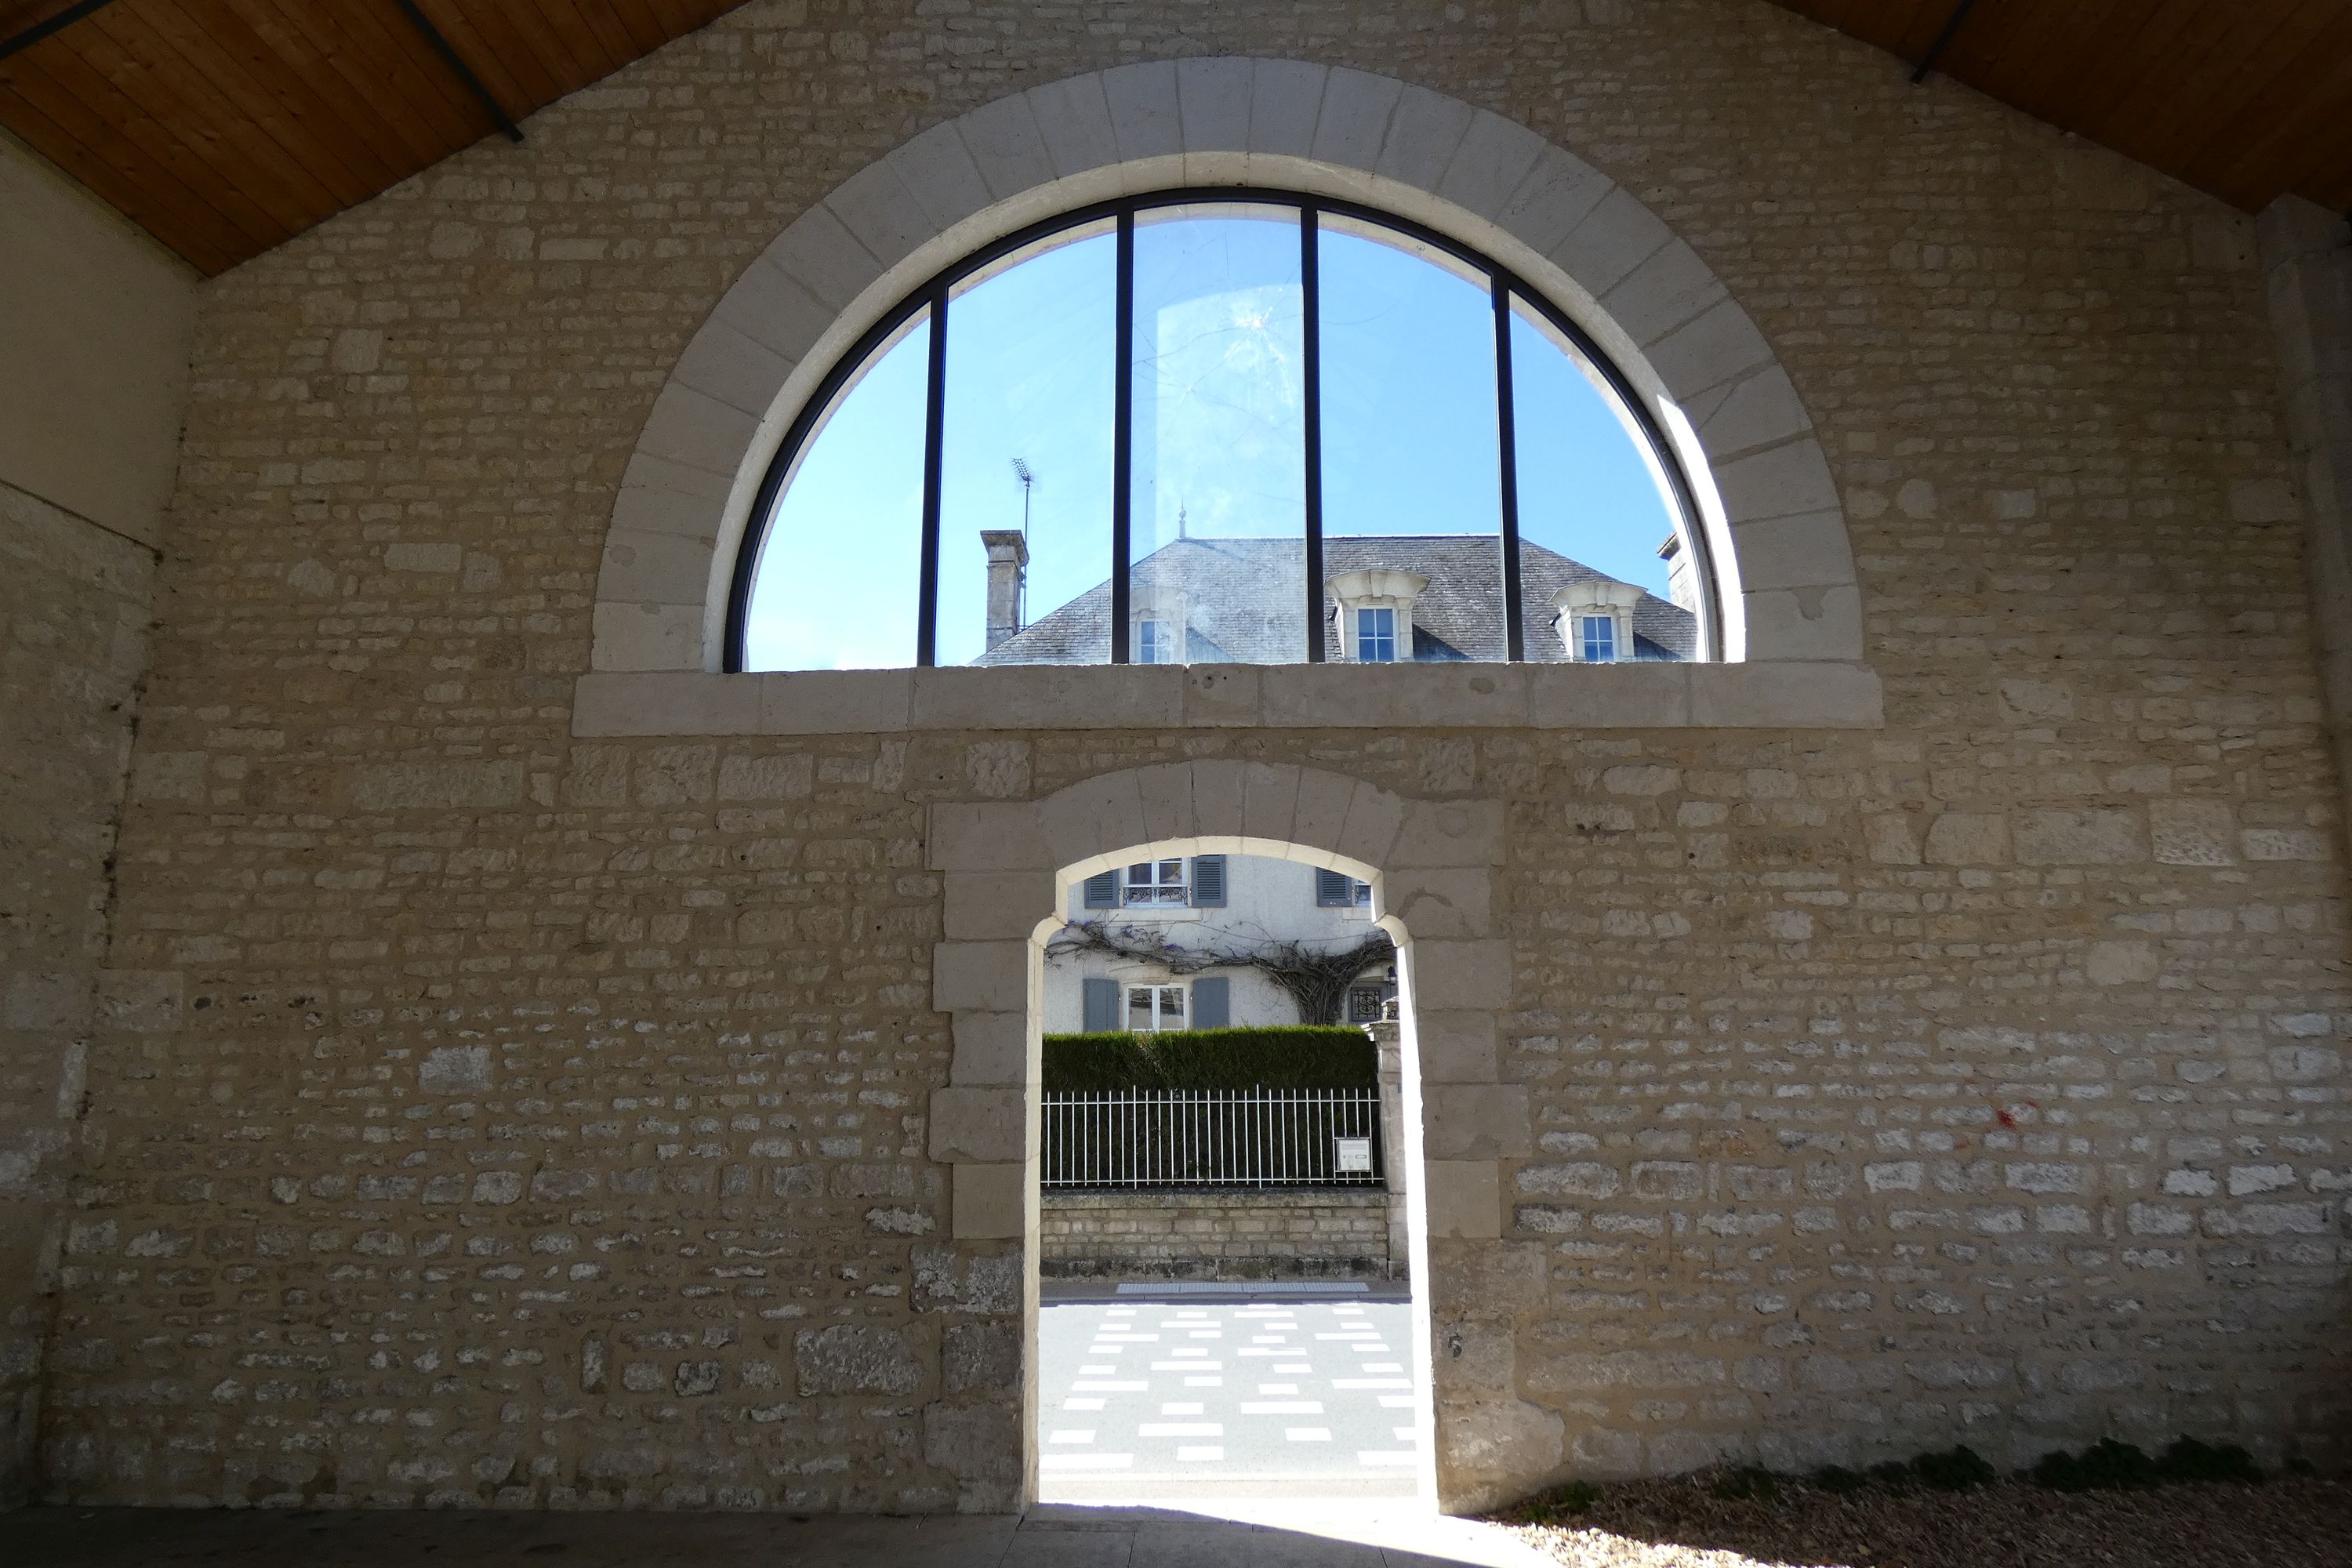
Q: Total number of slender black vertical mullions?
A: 4